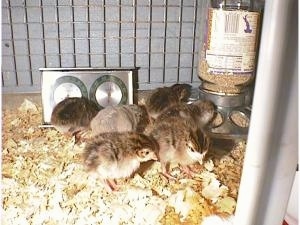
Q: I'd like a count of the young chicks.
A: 6